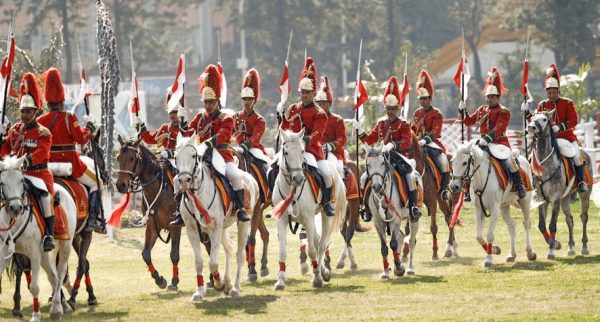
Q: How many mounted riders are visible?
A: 11